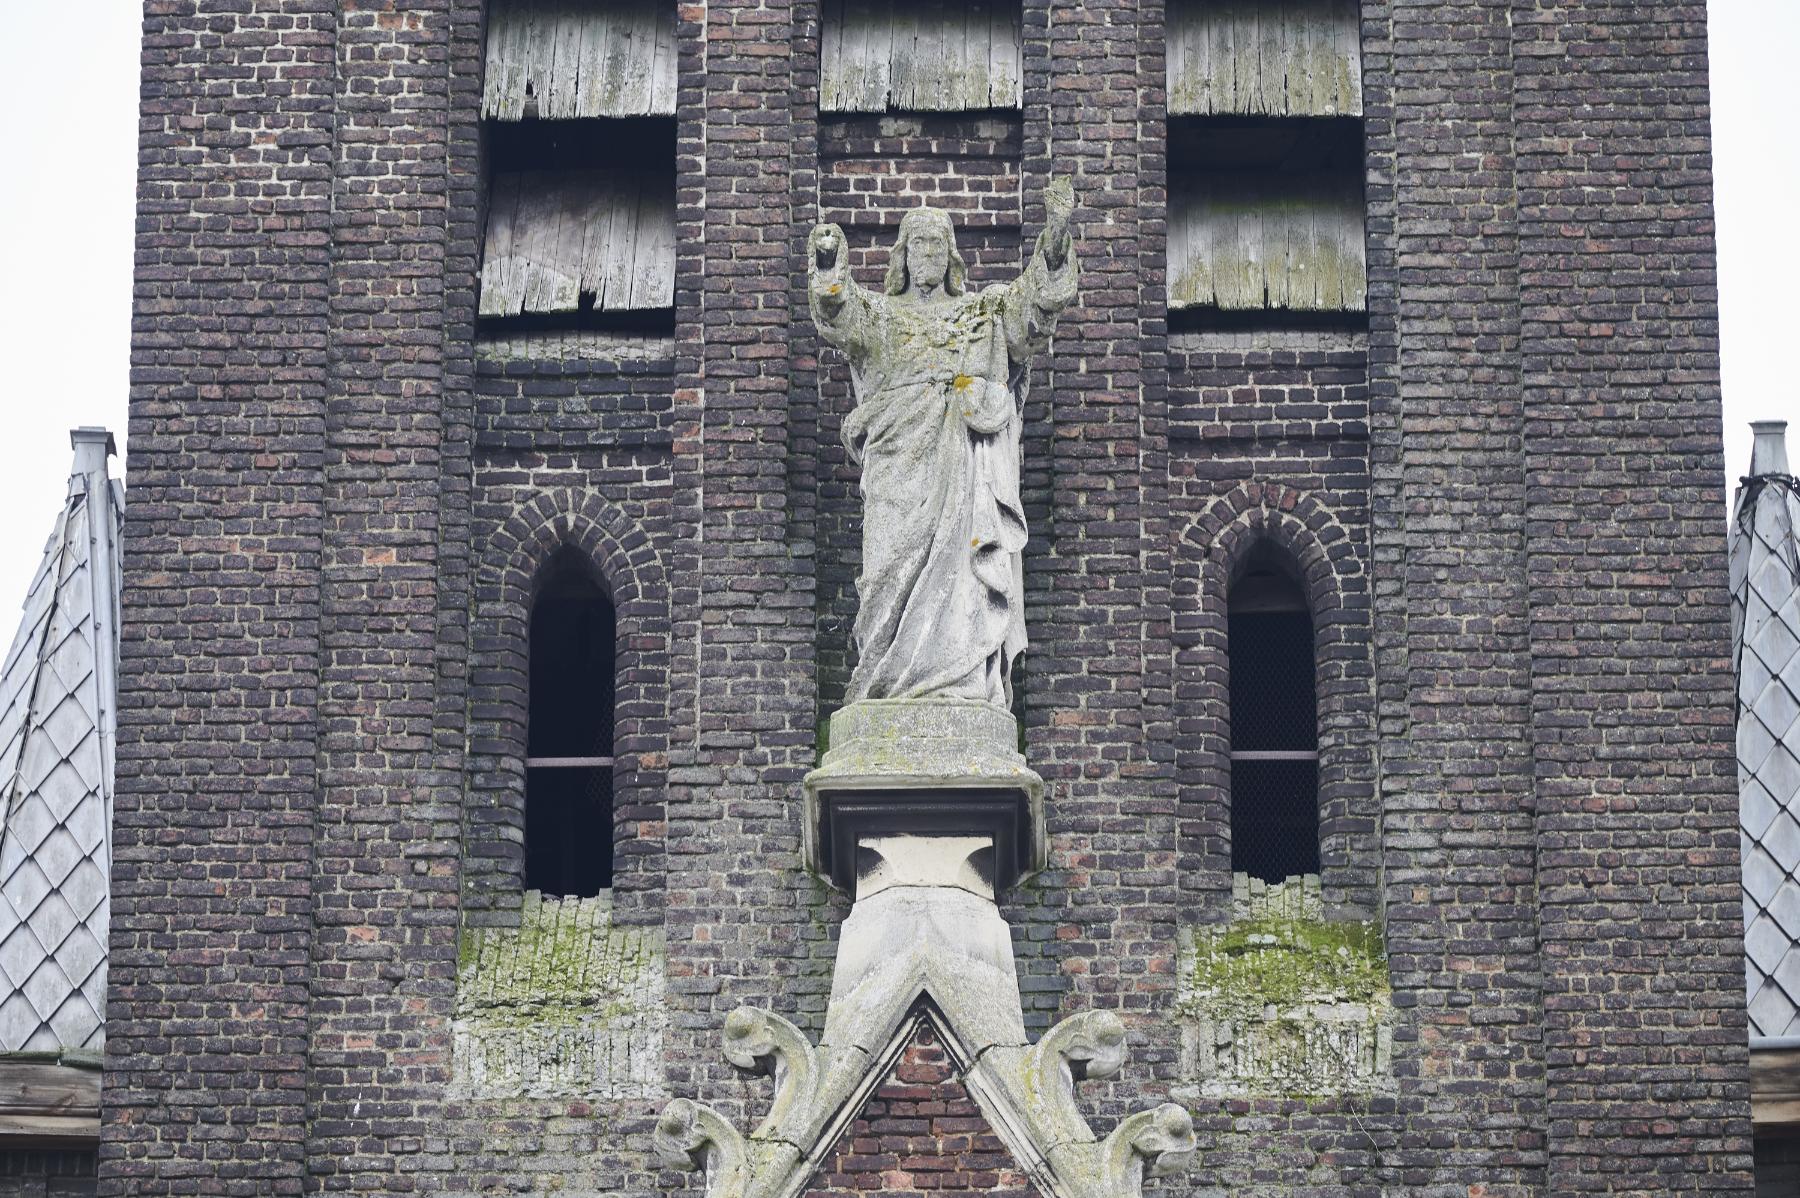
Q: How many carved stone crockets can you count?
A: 4